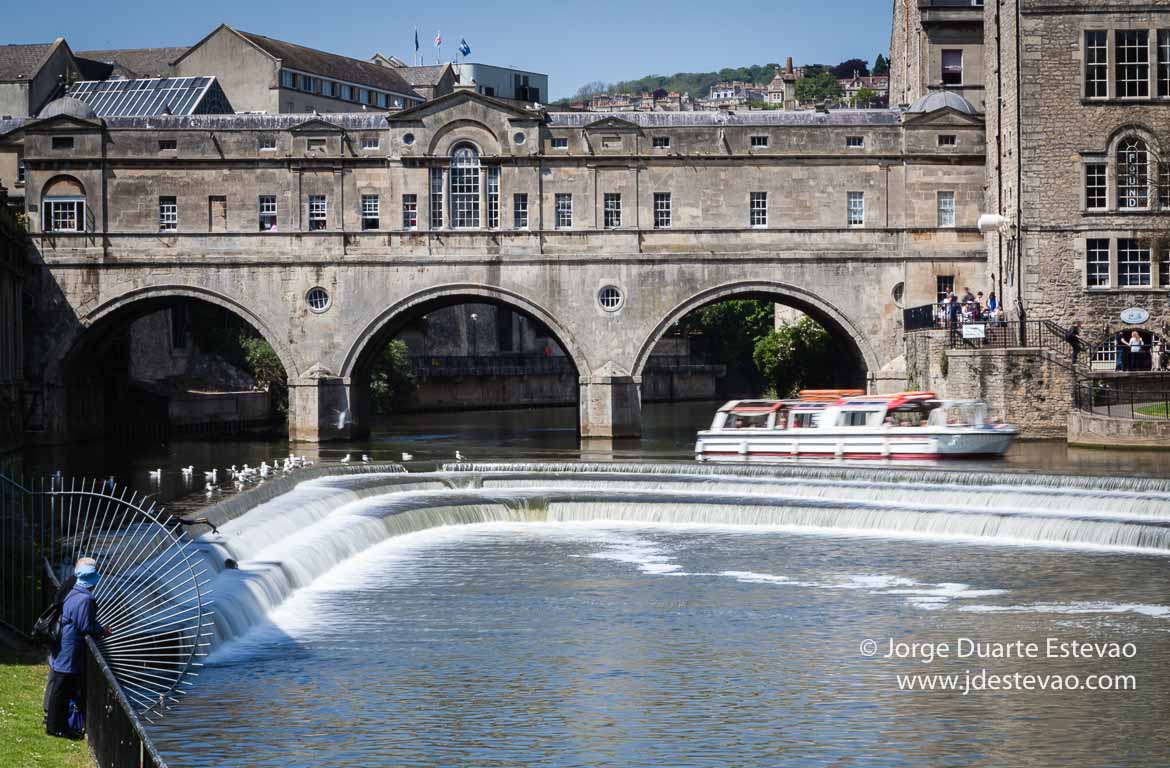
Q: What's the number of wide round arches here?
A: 3